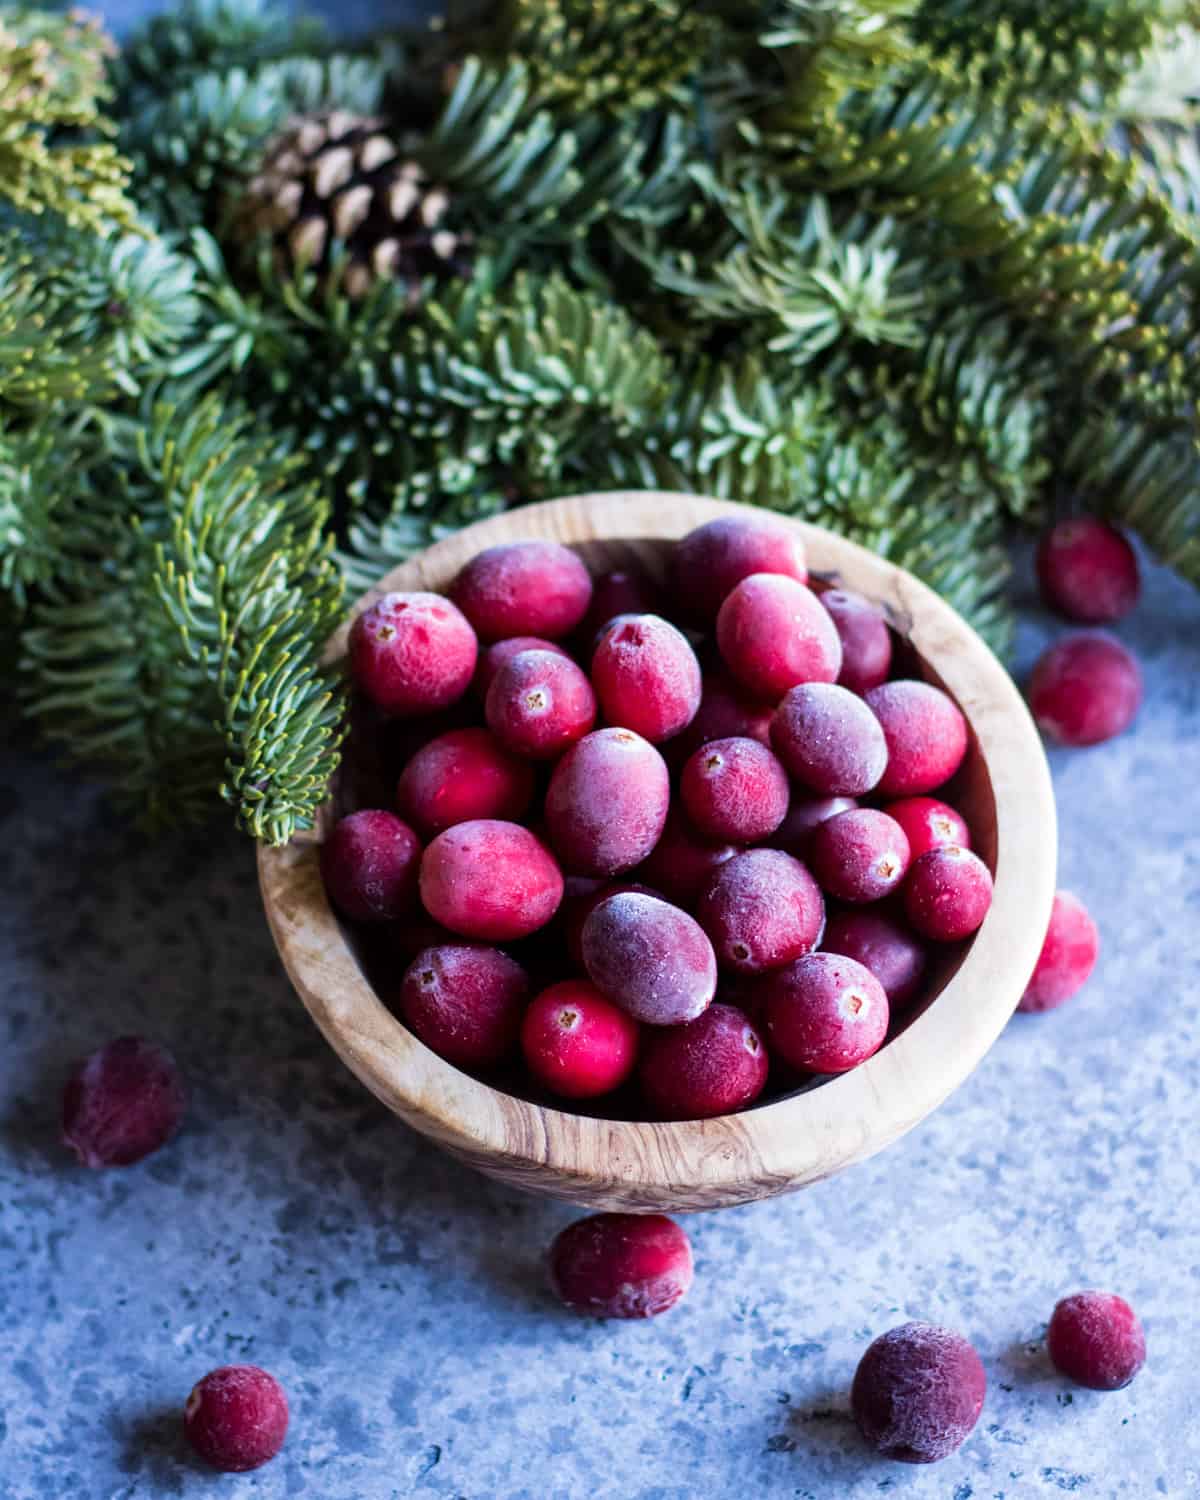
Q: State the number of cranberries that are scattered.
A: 8